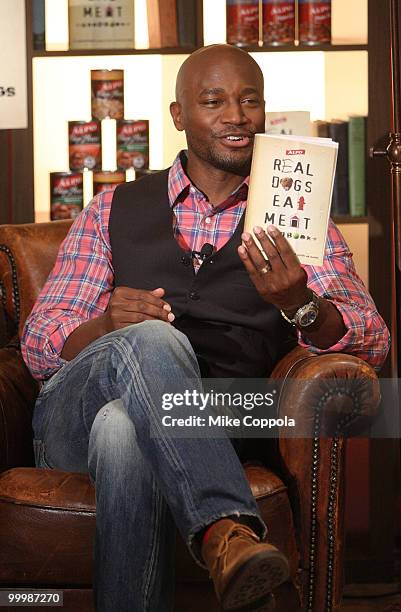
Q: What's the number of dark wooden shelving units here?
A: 1